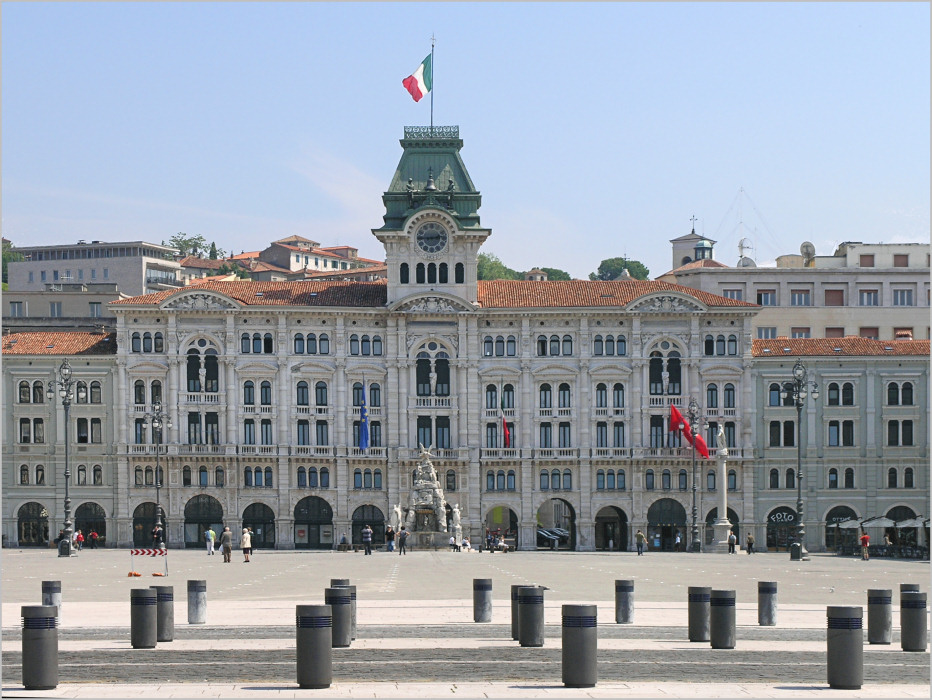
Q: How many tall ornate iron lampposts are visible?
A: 4